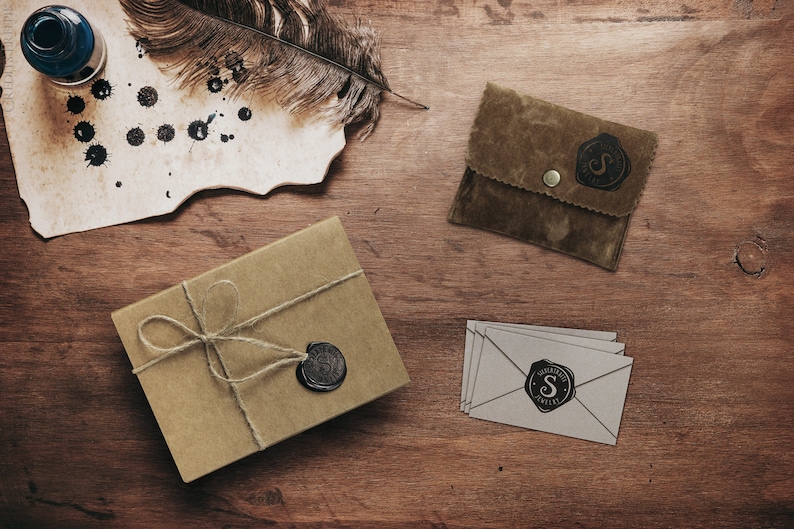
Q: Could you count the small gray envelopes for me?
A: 3